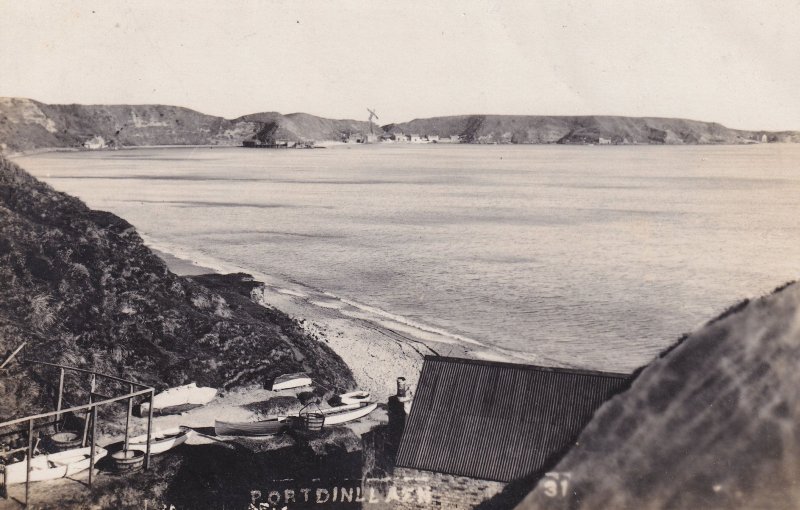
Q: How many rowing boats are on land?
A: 7